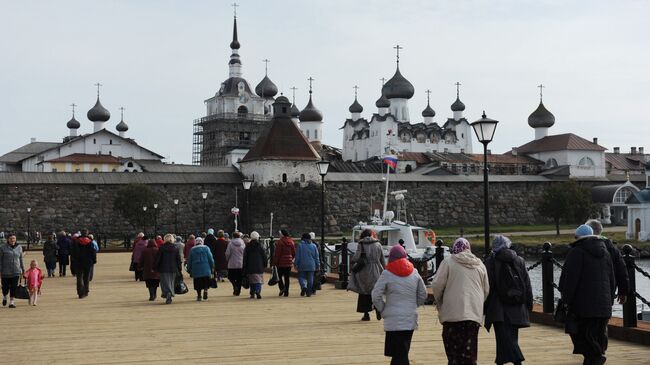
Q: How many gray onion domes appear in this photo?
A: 12